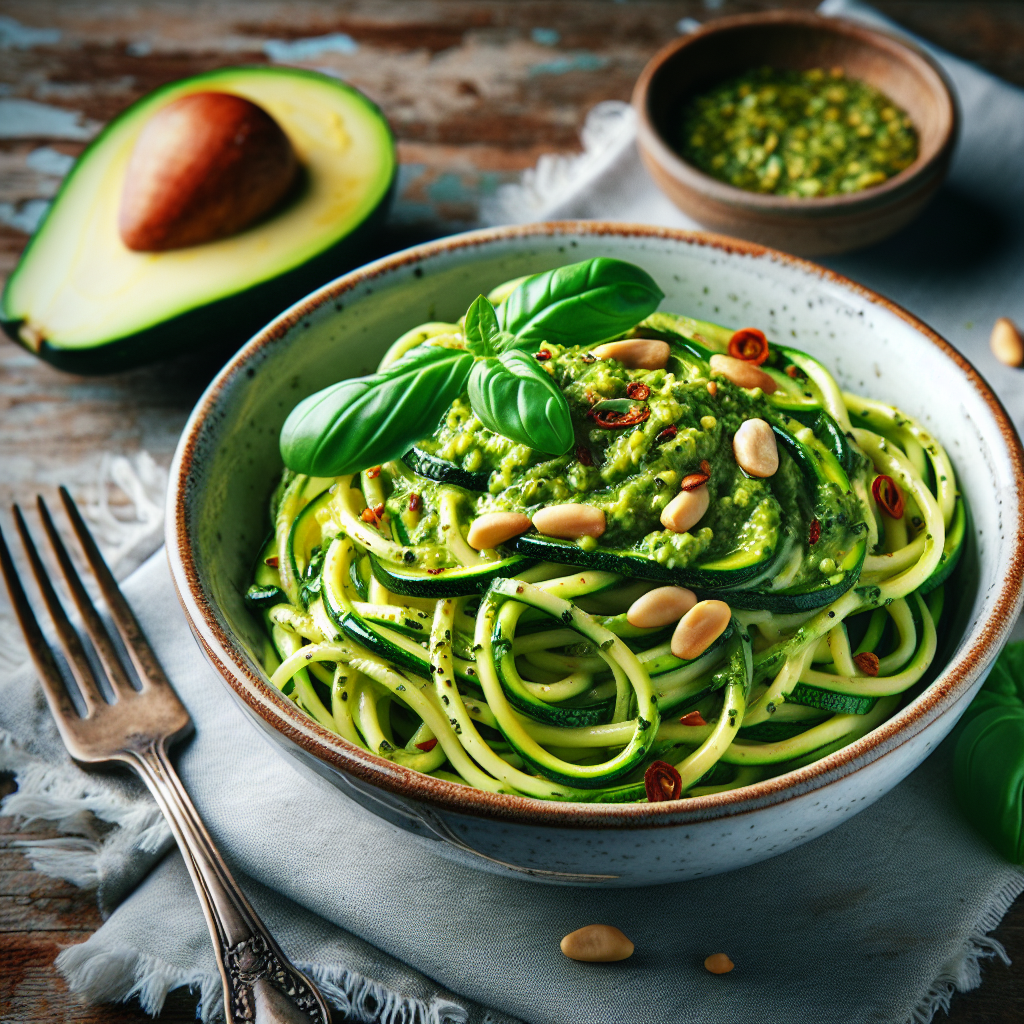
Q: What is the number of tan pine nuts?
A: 11